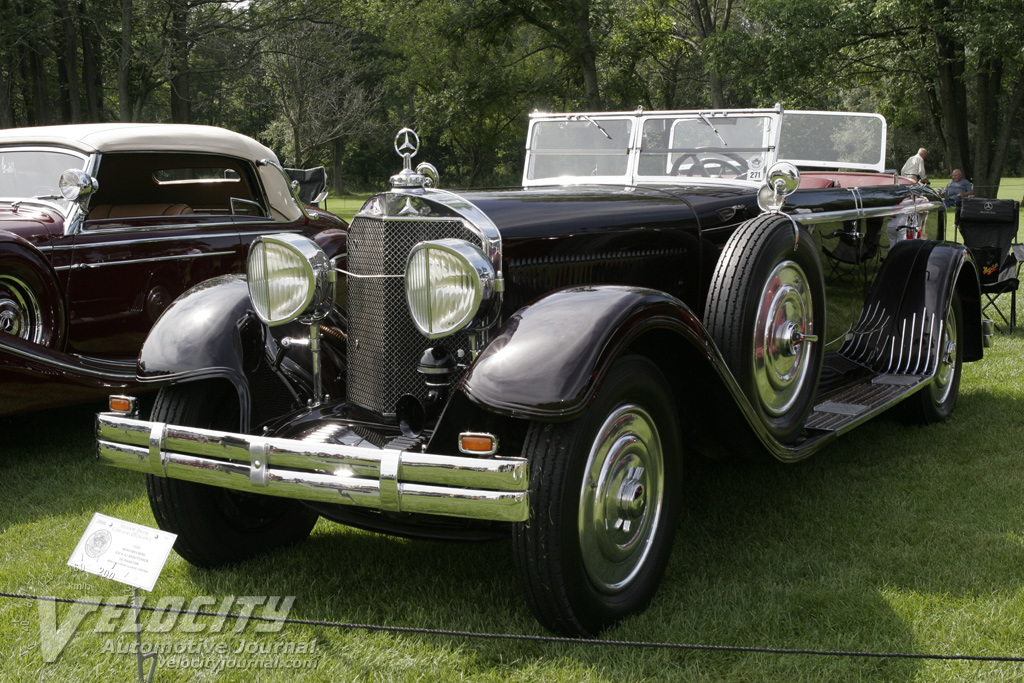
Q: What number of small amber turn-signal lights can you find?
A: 2